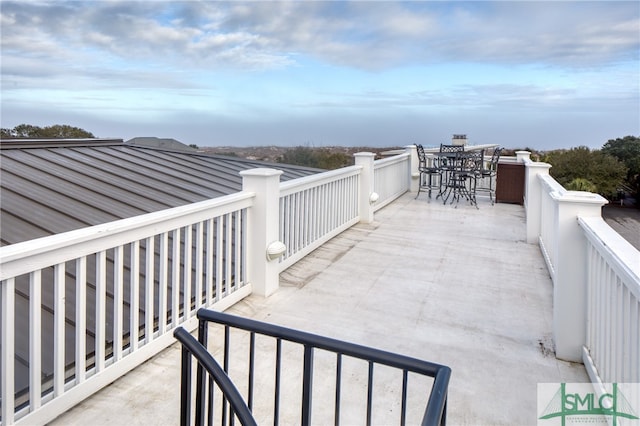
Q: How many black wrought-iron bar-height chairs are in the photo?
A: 4